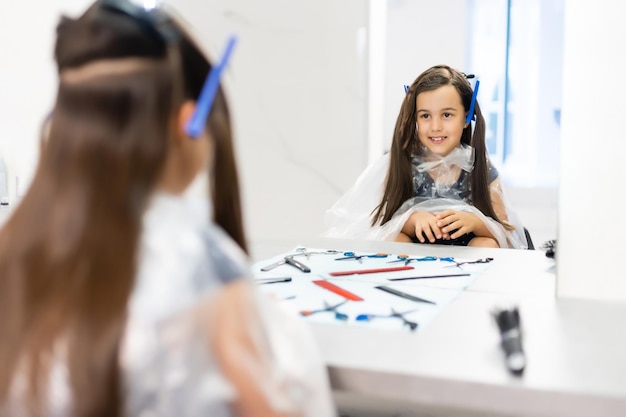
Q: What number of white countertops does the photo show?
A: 1